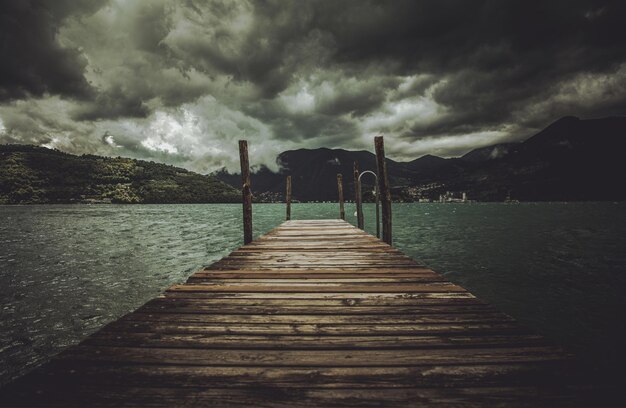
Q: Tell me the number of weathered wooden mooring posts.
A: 5